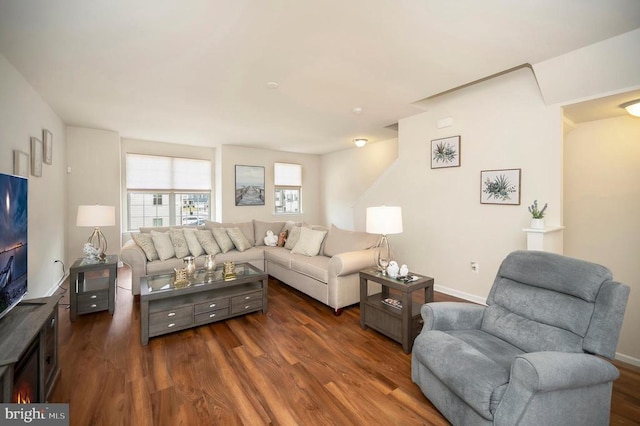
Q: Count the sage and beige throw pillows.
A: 9